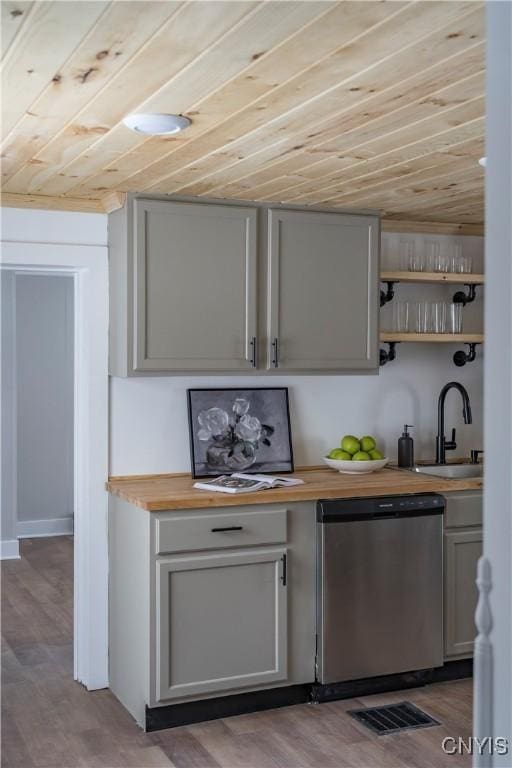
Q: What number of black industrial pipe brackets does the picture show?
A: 4